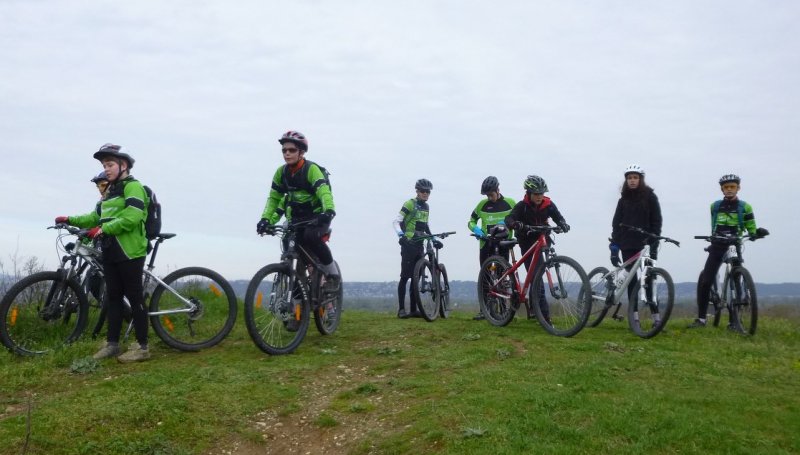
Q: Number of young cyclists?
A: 8